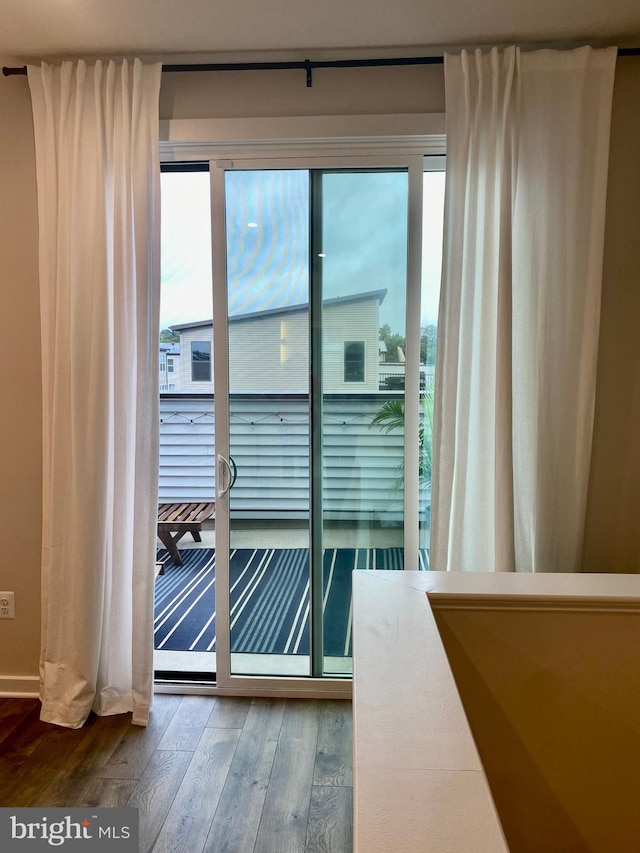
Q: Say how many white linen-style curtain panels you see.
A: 2